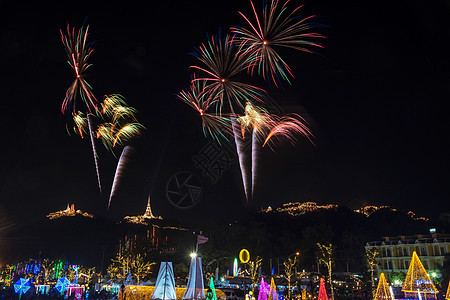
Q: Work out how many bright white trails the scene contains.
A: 4